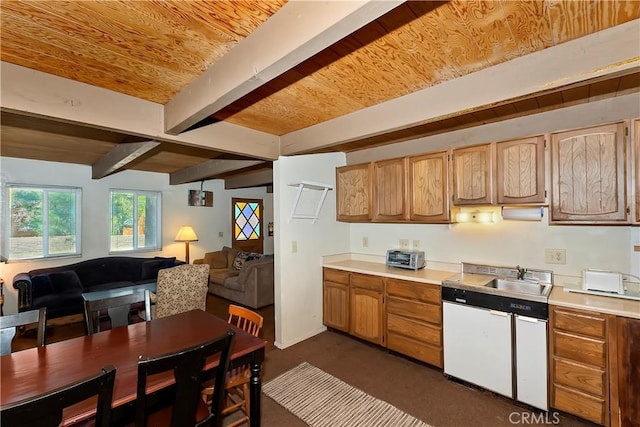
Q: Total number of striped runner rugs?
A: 1